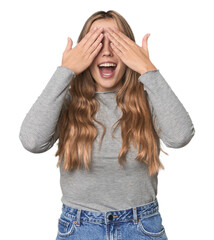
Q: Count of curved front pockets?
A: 2